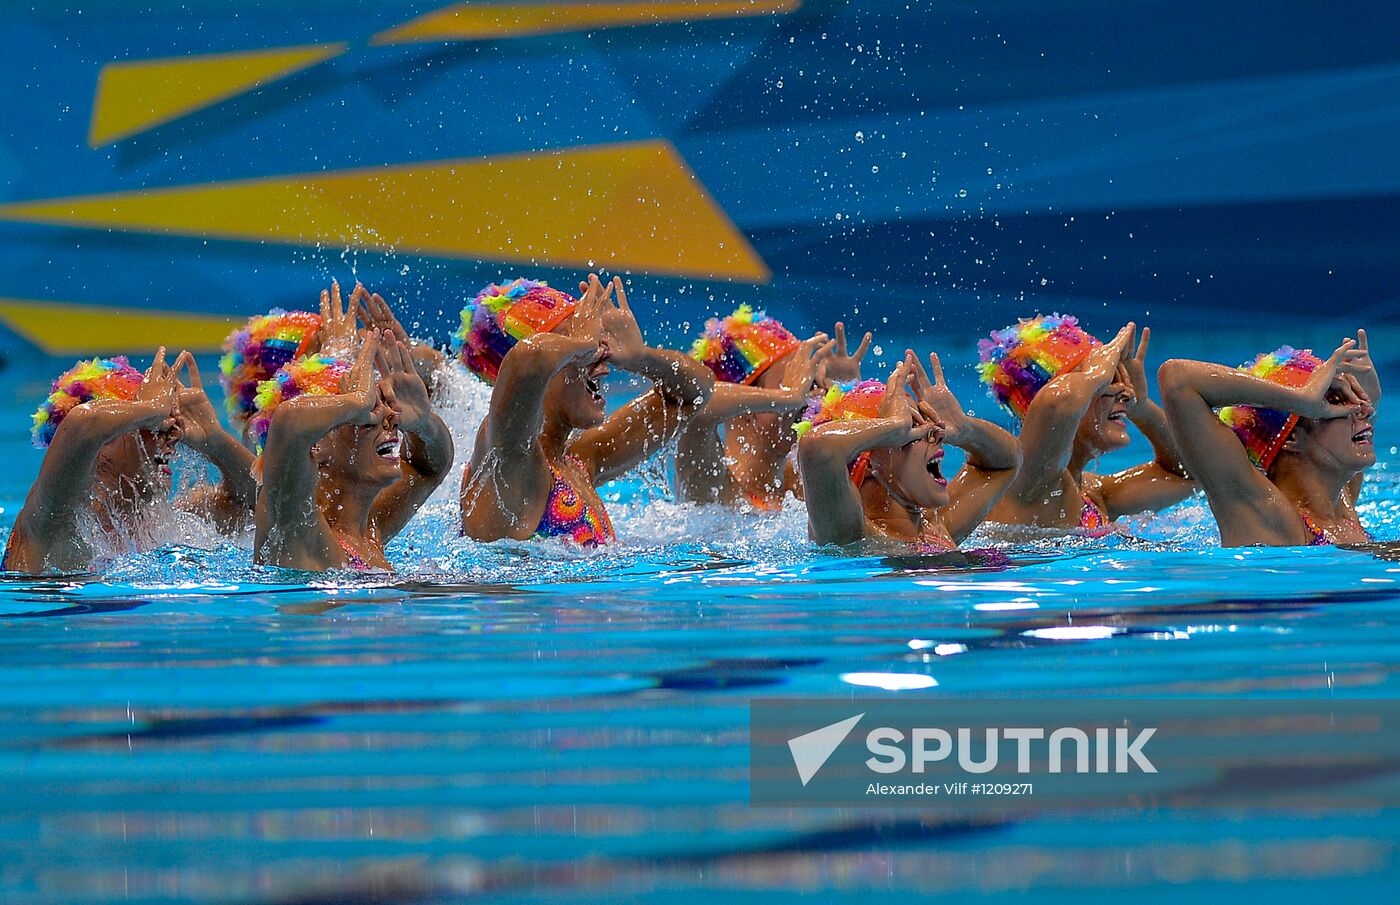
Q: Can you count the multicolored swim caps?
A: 8